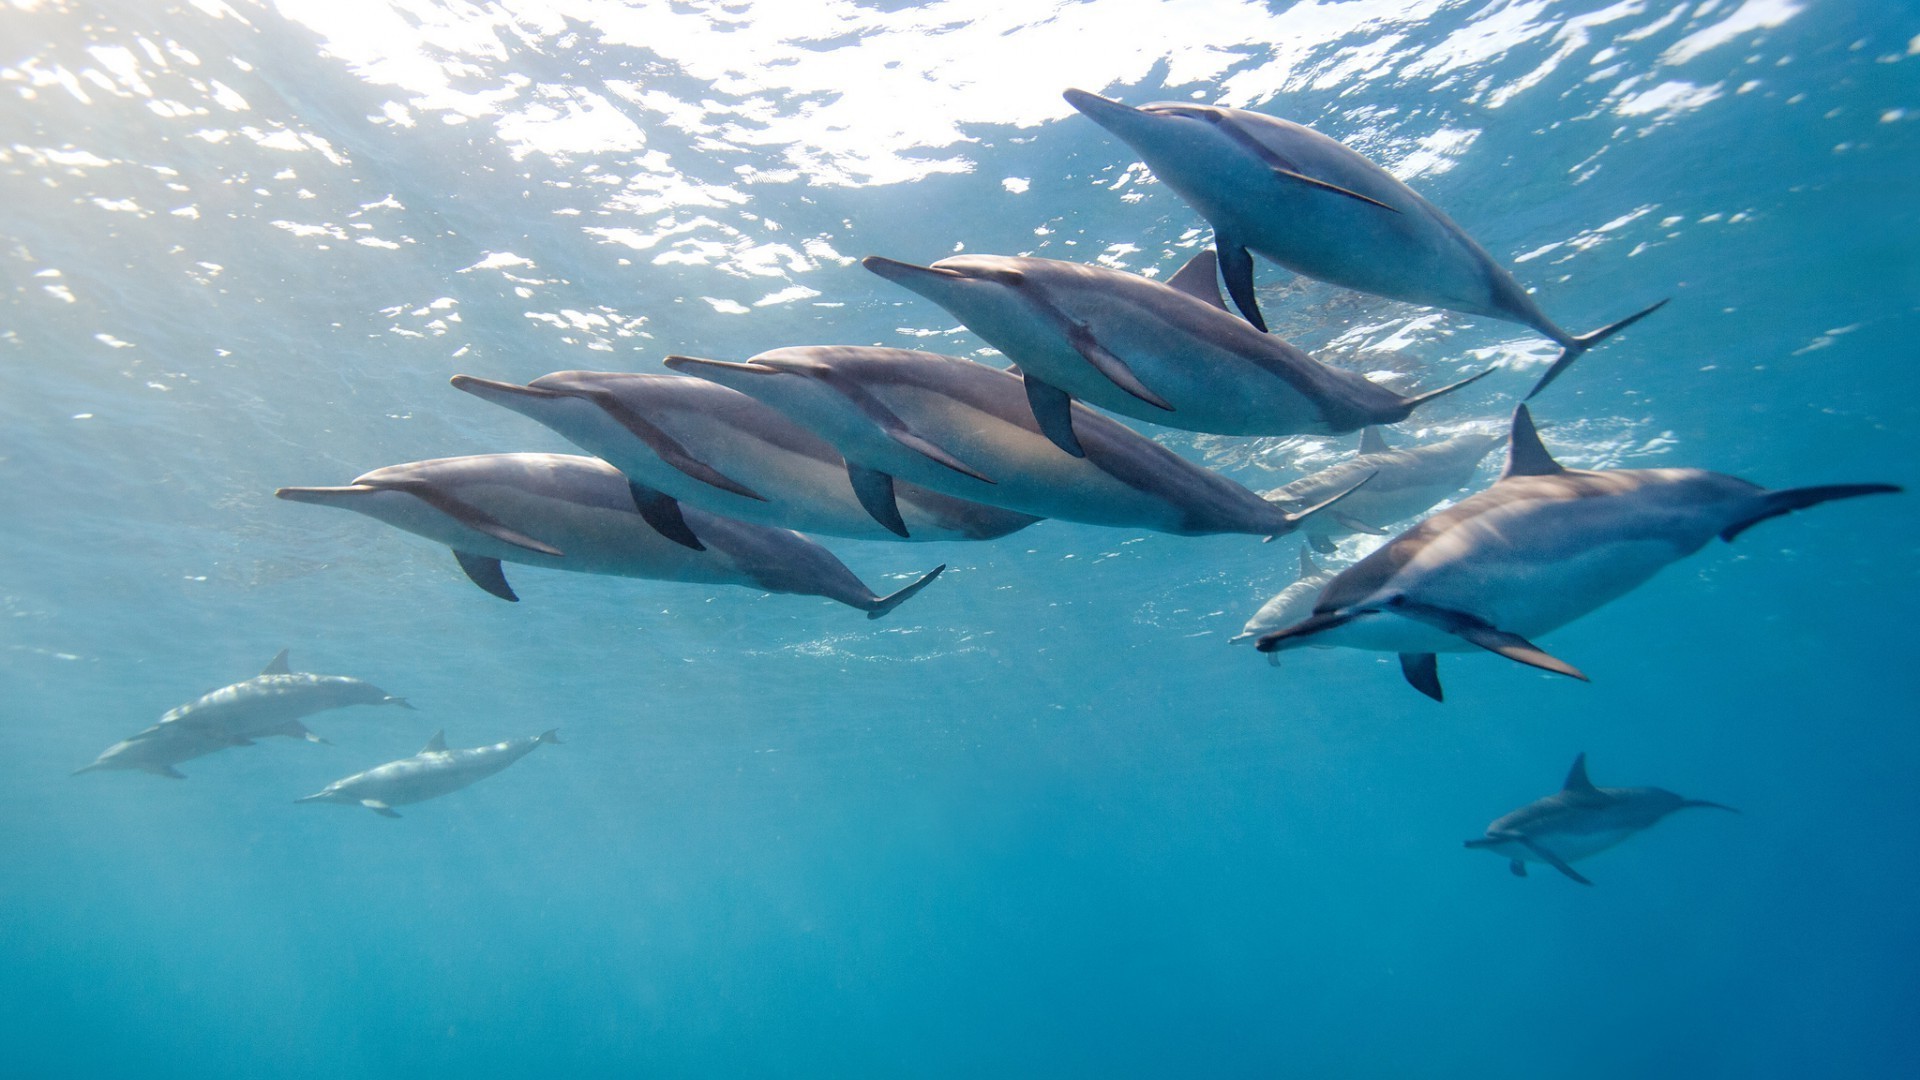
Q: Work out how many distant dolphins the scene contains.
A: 6